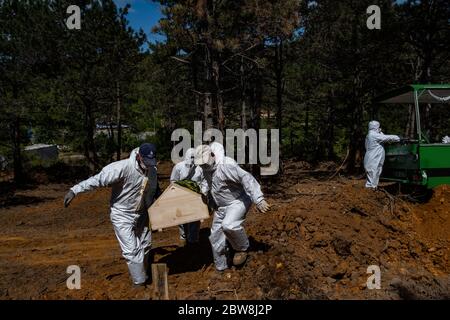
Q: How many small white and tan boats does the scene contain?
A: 0